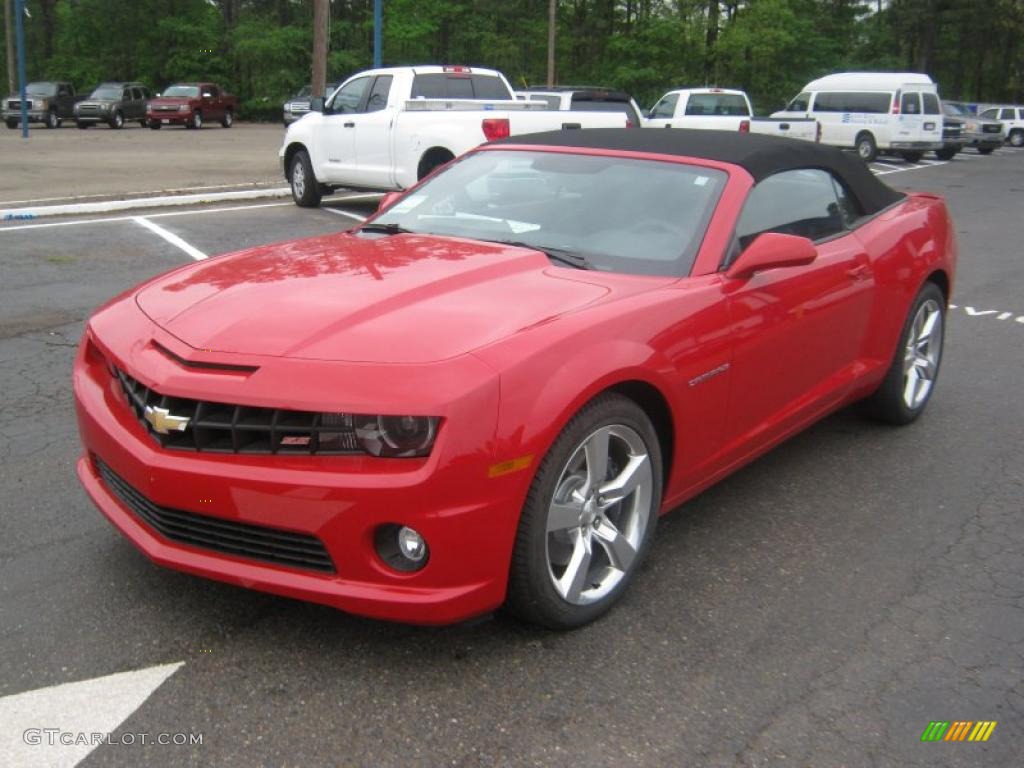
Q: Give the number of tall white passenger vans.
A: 1